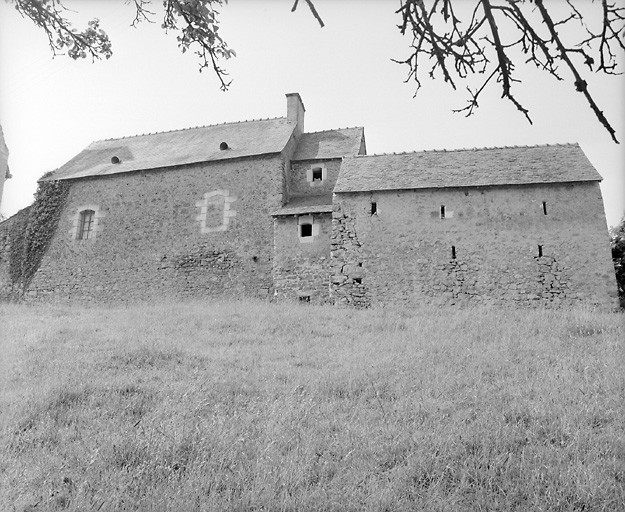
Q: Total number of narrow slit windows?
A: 5